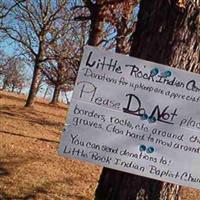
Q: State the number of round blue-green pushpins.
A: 6